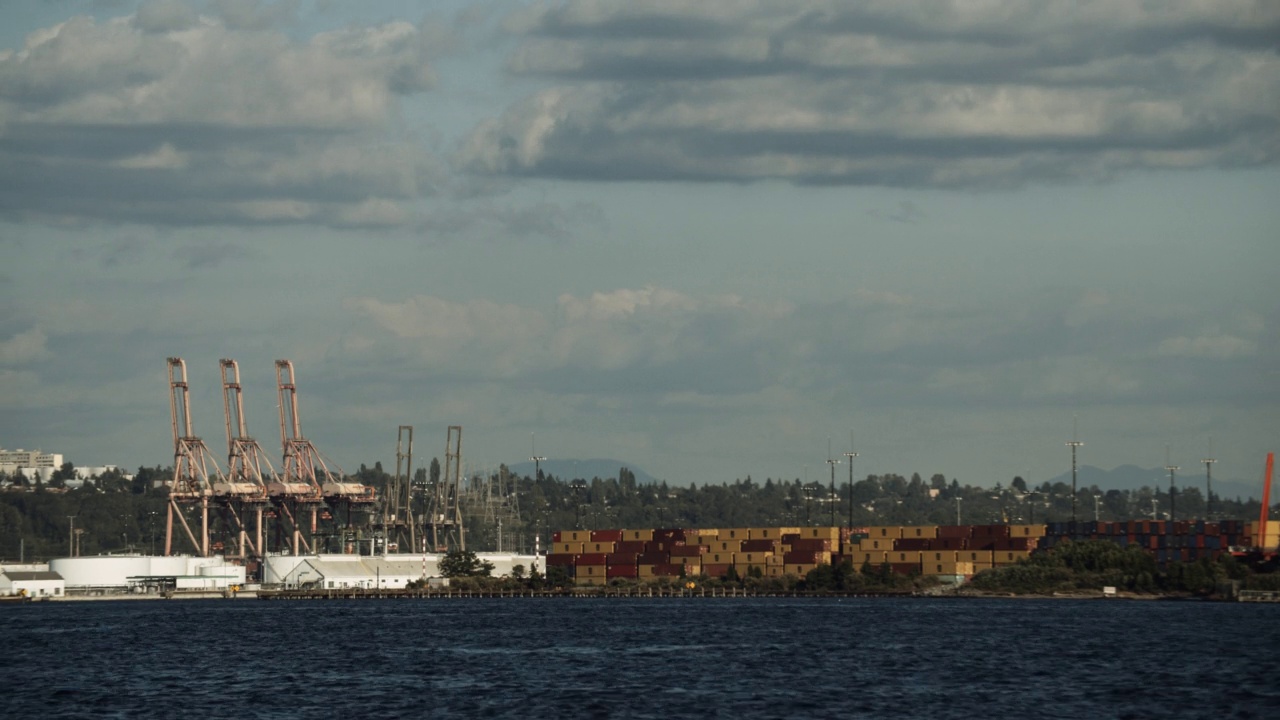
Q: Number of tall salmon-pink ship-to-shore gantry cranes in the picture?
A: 3